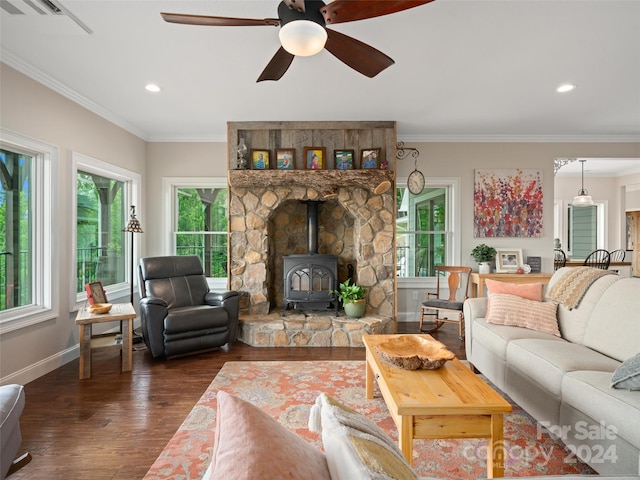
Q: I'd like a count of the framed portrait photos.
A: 5